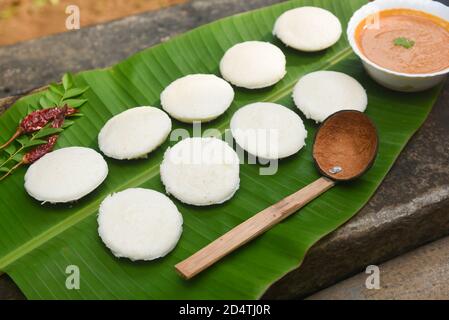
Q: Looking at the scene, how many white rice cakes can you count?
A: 9